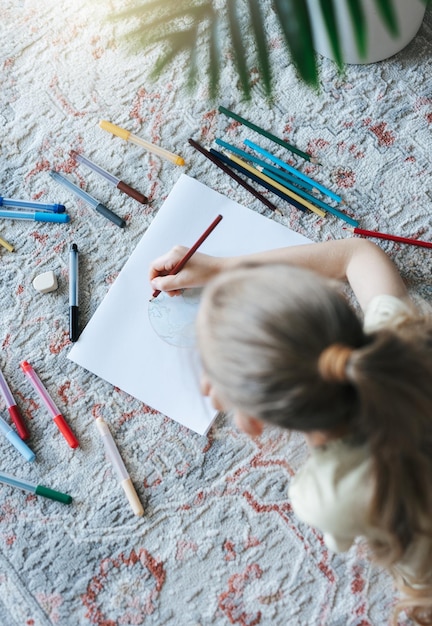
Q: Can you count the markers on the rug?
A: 11